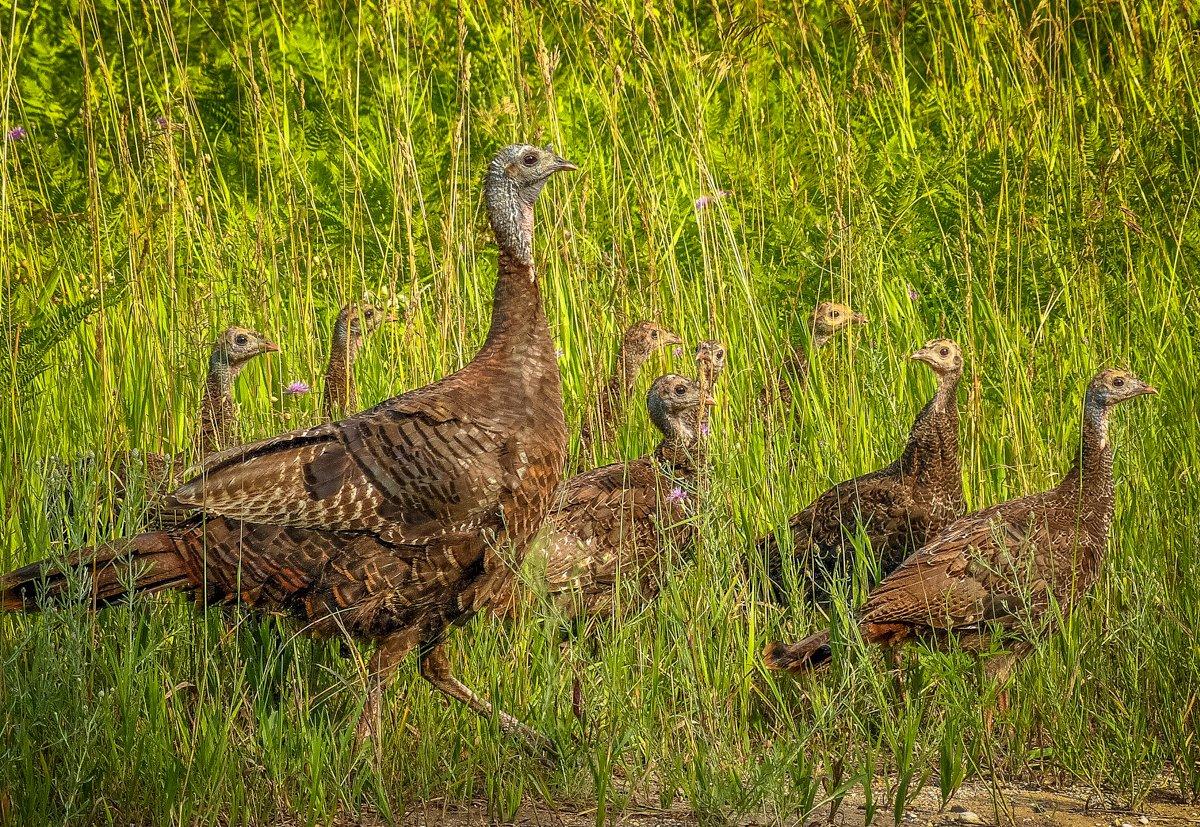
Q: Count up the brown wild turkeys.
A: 9